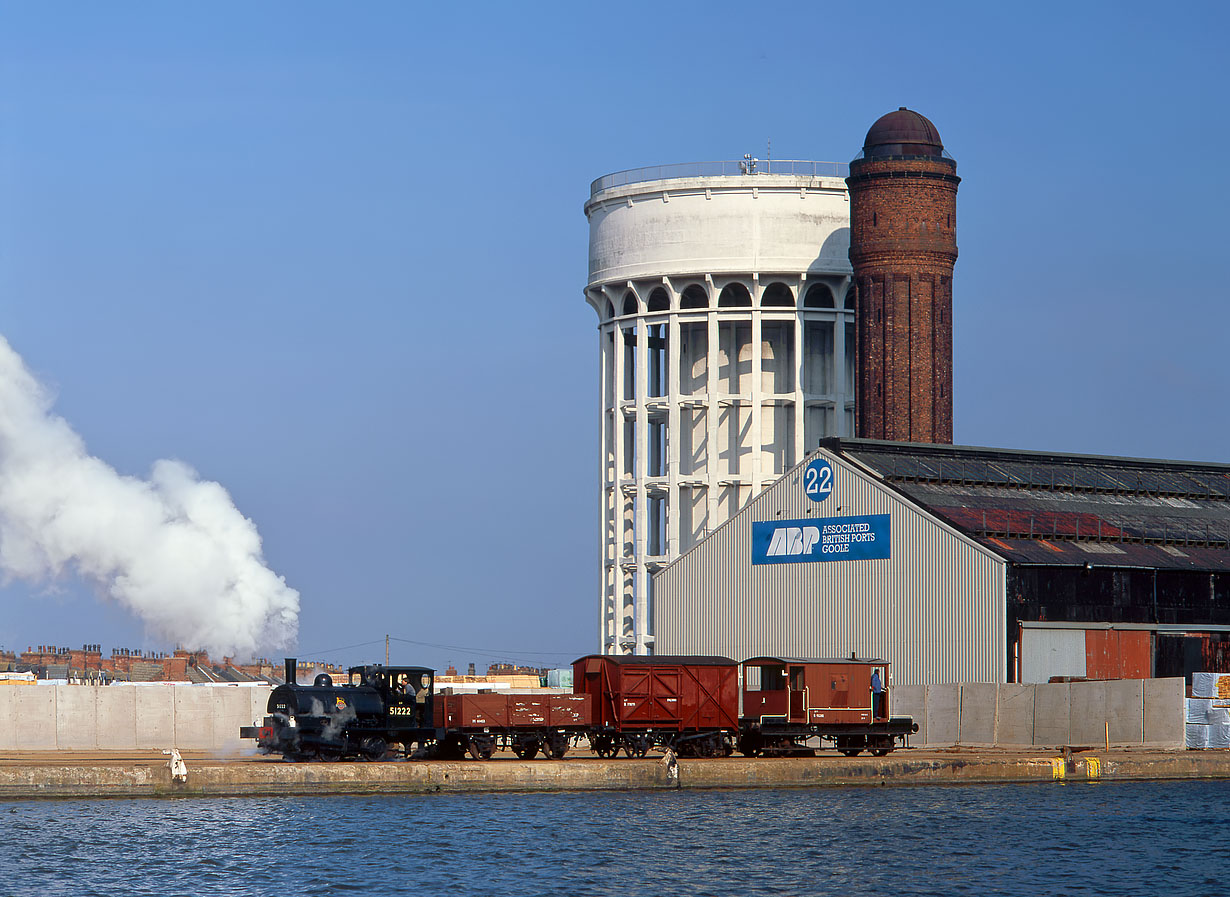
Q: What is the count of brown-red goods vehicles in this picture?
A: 3